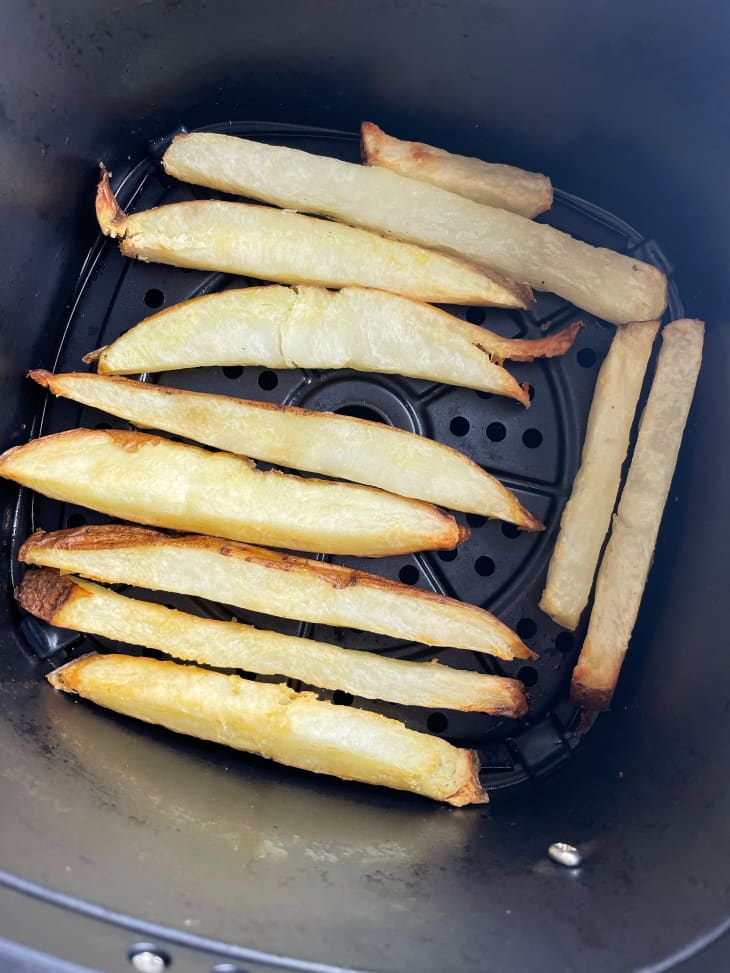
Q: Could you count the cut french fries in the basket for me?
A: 11